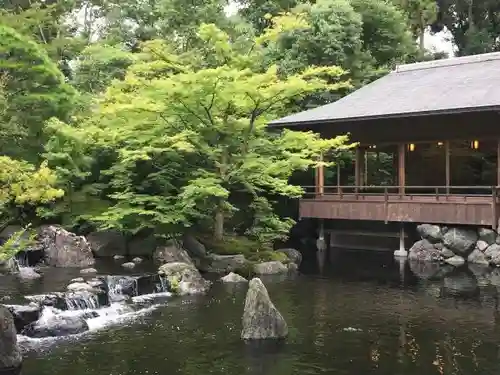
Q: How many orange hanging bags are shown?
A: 2